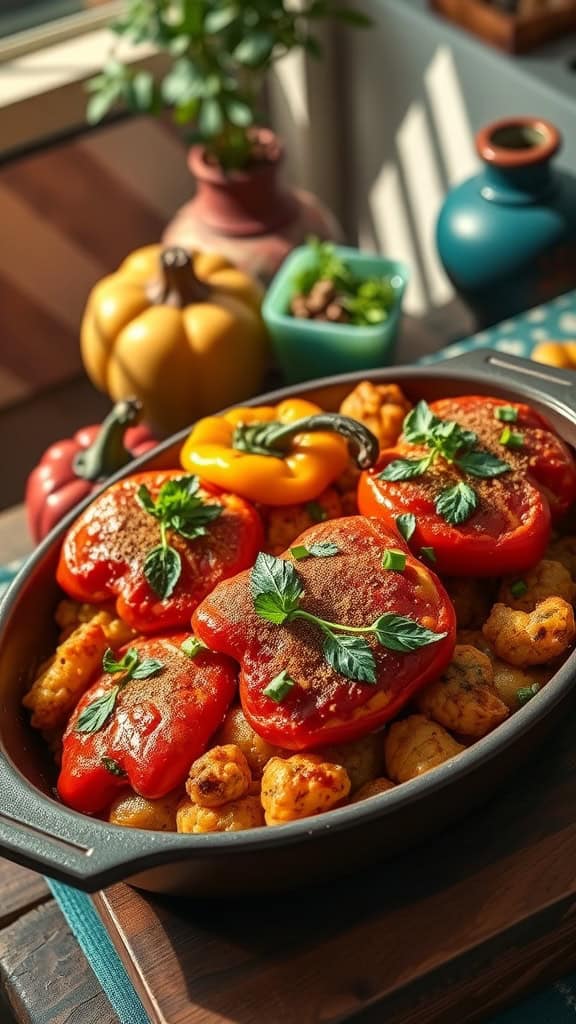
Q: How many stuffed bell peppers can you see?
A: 4